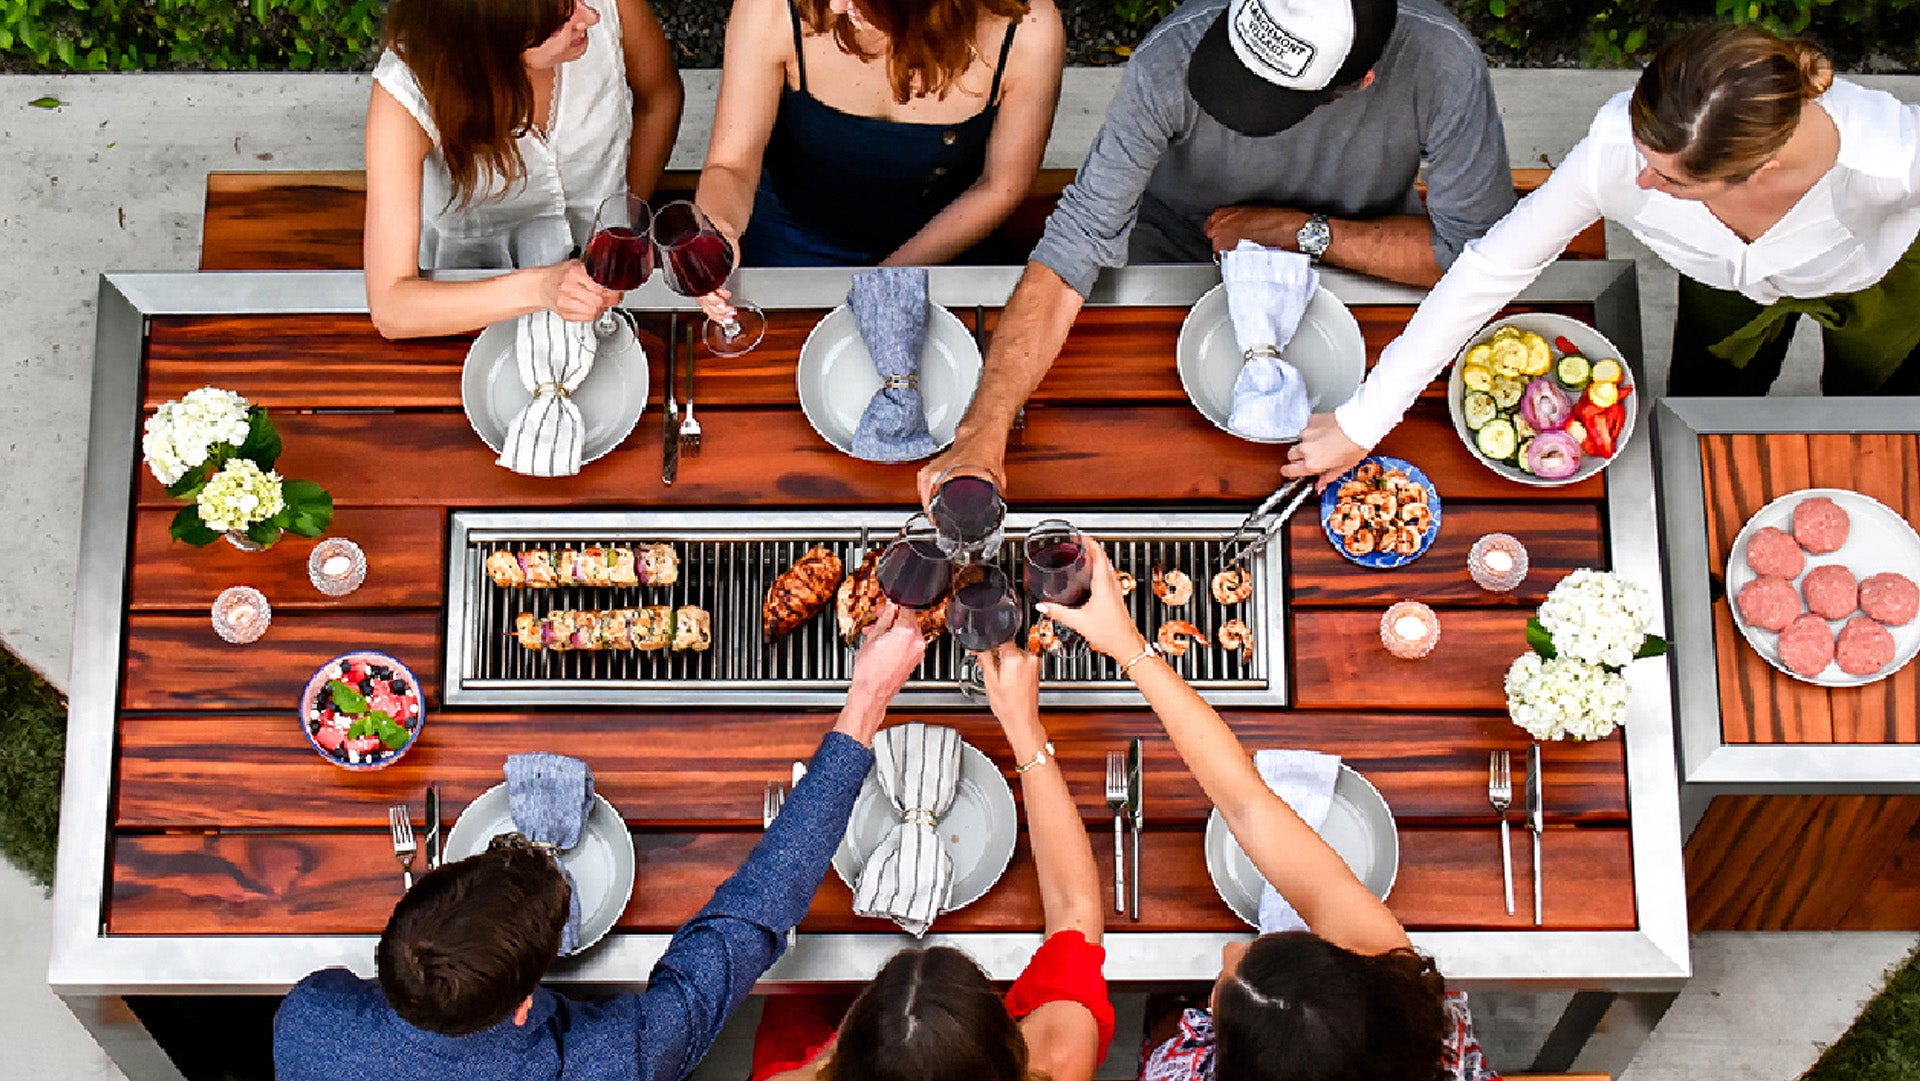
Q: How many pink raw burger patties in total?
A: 7